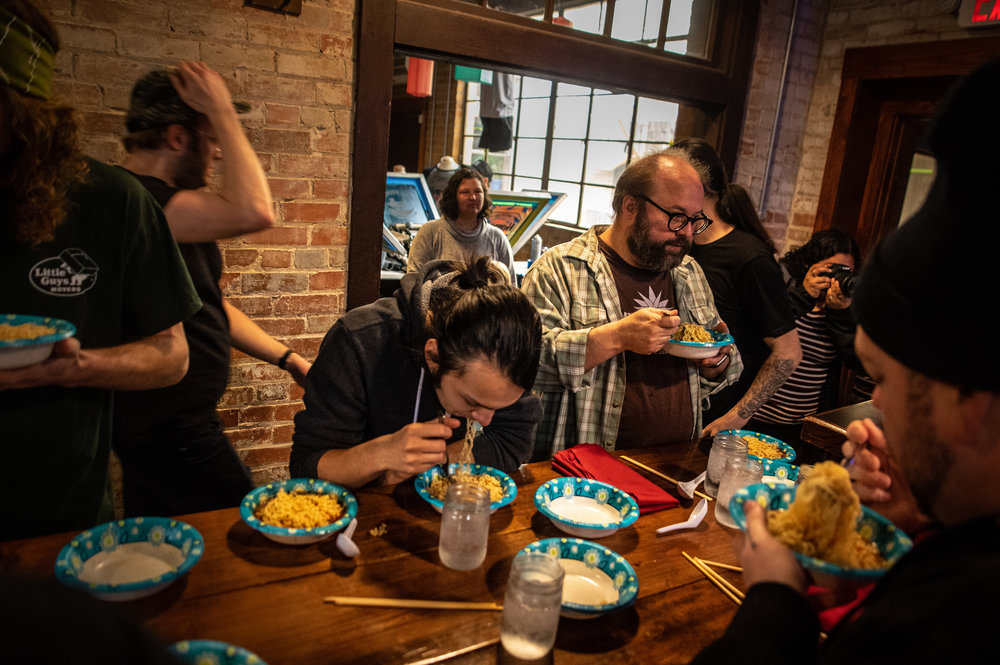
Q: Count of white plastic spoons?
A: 3